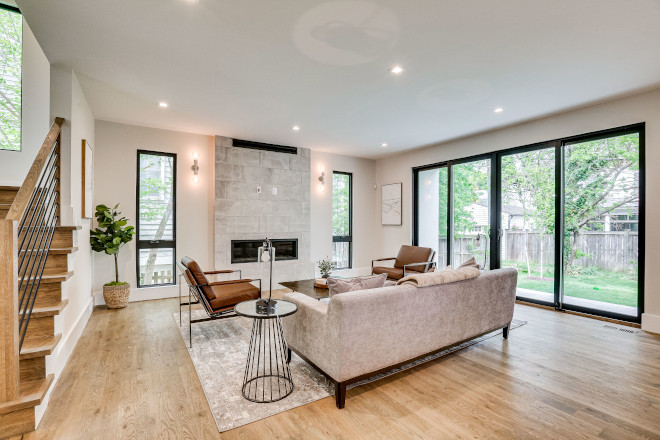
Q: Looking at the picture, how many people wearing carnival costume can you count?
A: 0